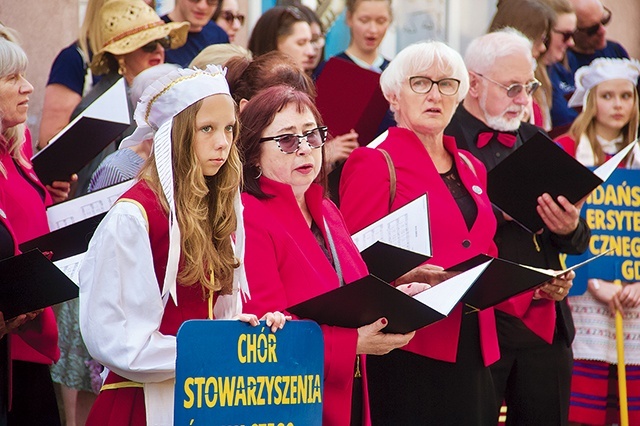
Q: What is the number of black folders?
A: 7